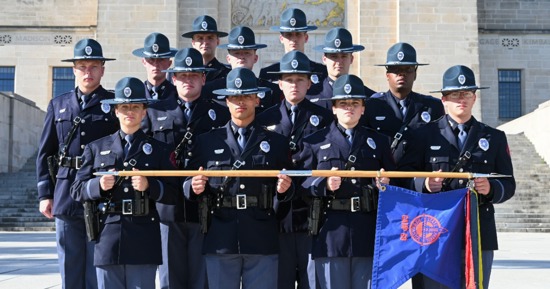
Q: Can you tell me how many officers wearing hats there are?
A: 13